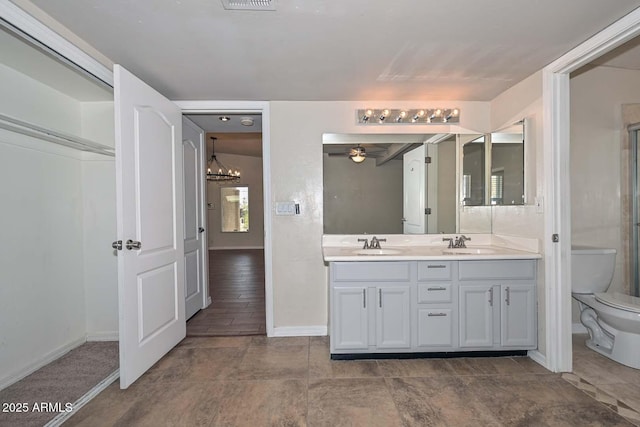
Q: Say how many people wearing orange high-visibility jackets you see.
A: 0